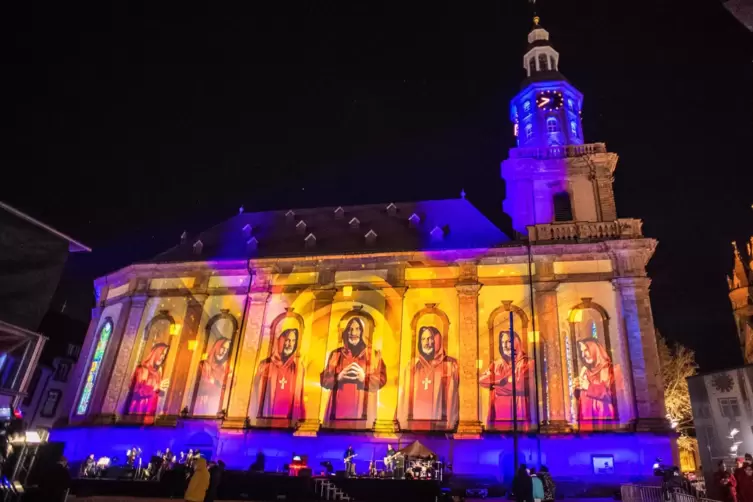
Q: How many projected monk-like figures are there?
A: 7